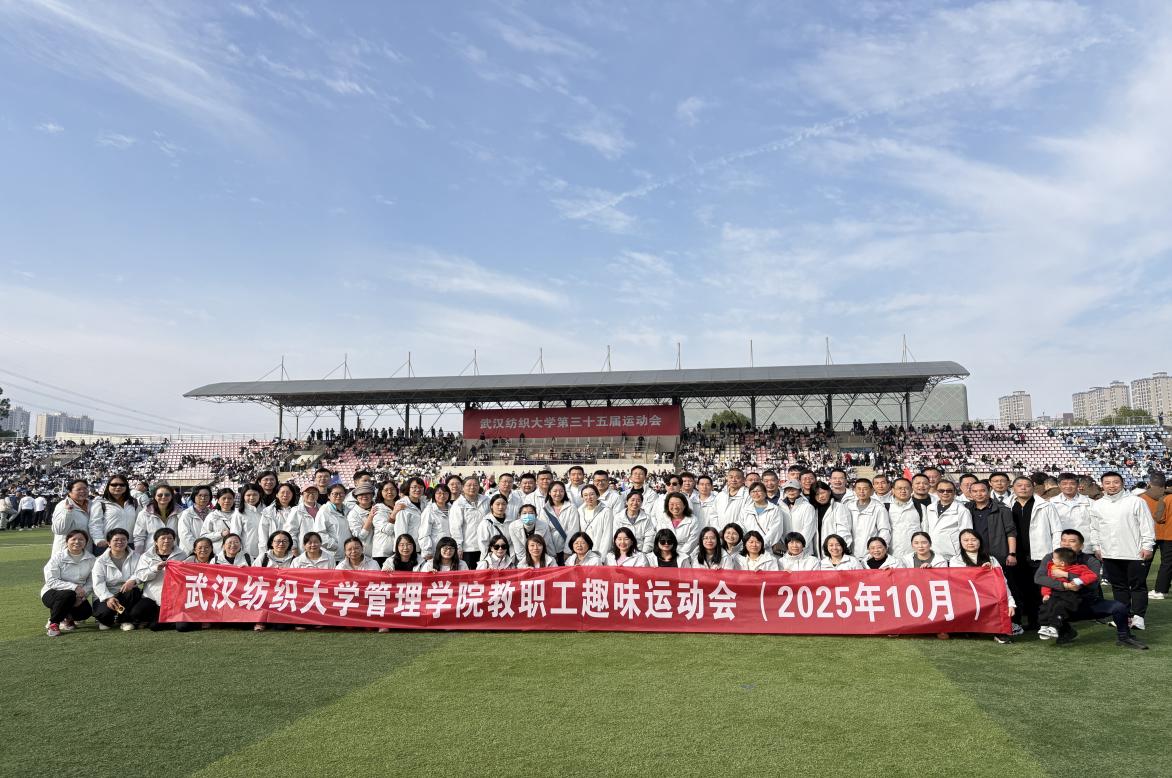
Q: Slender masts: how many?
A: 10